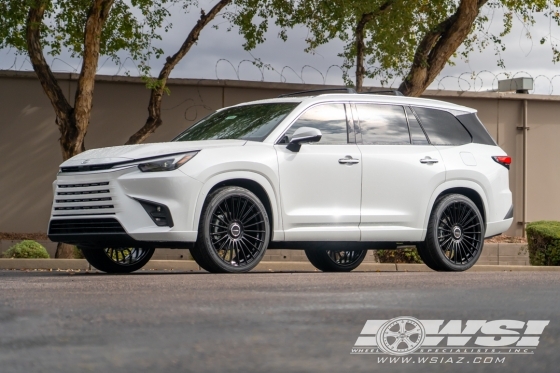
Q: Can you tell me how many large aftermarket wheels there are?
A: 4